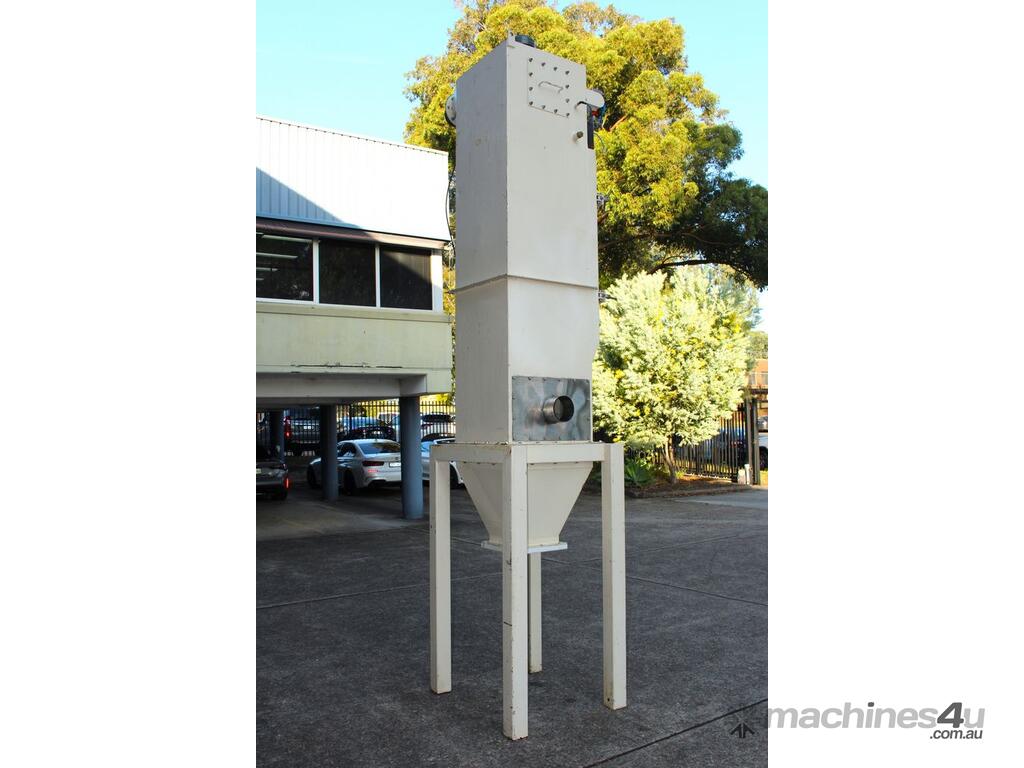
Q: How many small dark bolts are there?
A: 12